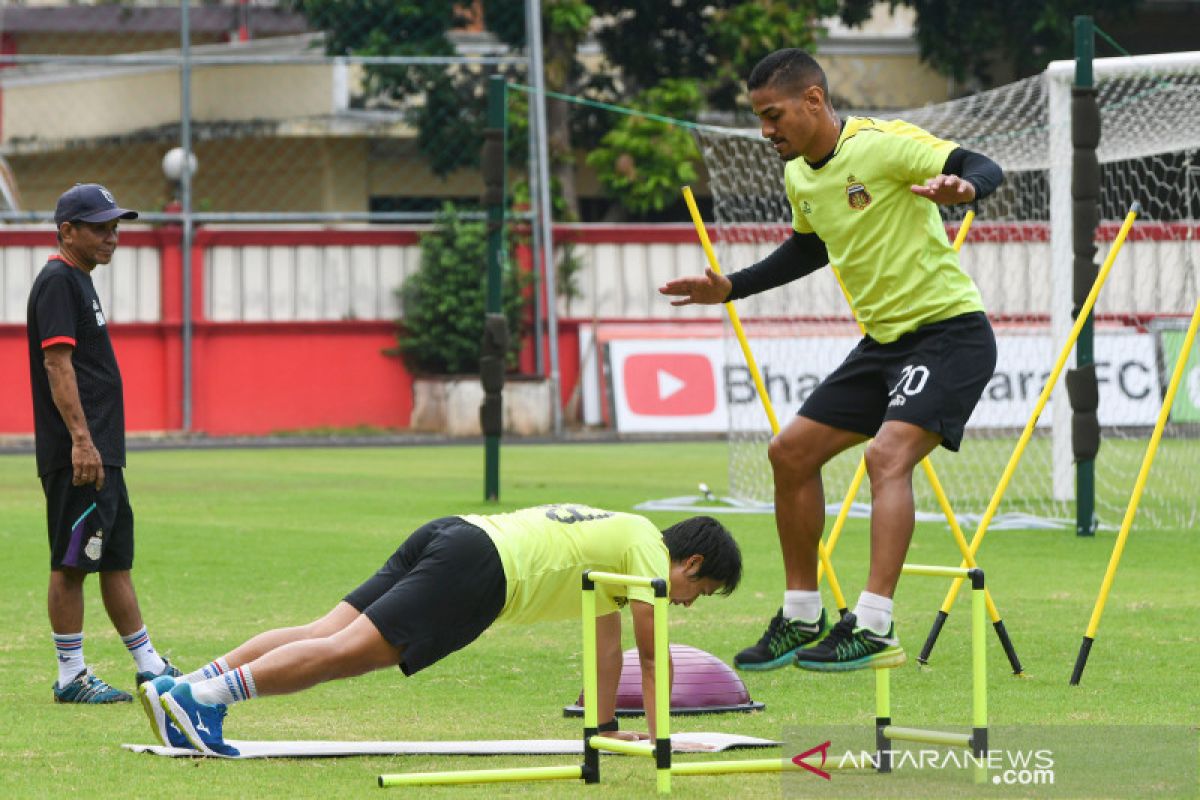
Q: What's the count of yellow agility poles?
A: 5